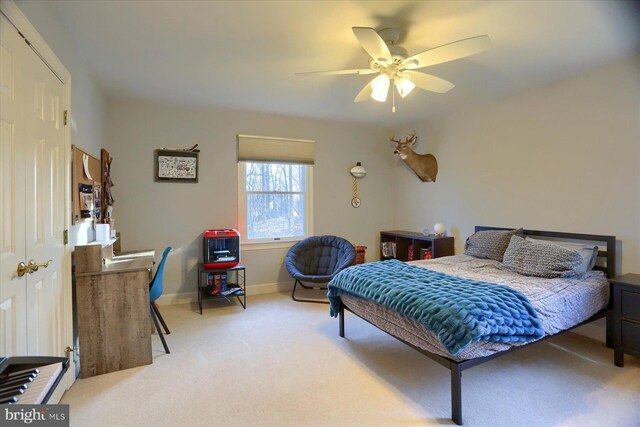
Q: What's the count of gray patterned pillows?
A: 2